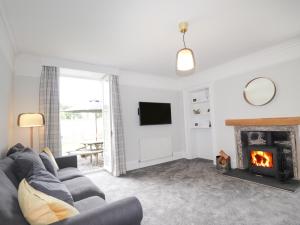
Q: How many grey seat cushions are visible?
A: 3